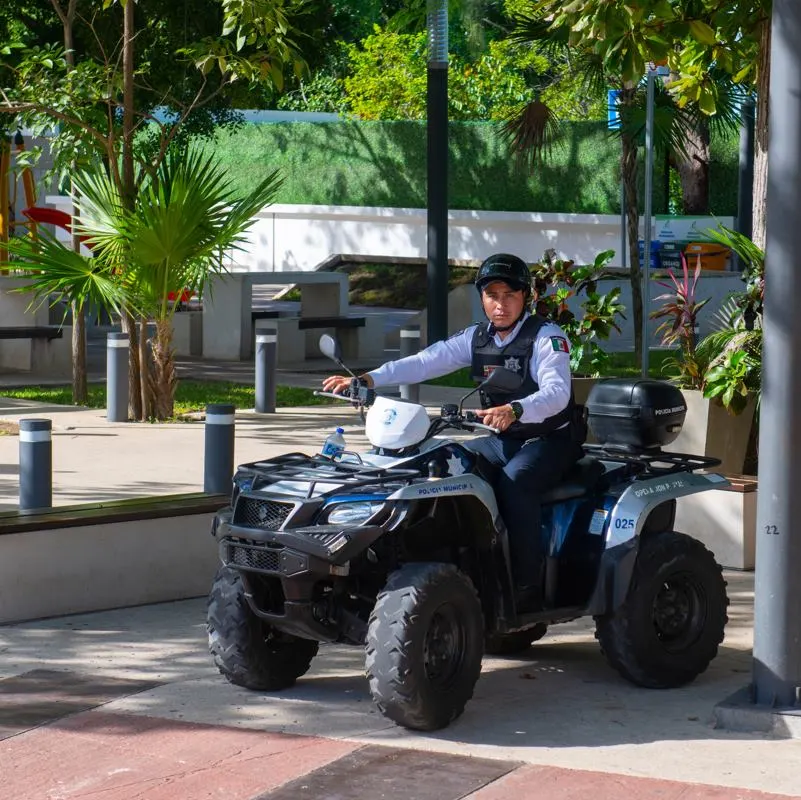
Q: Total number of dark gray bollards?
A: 5